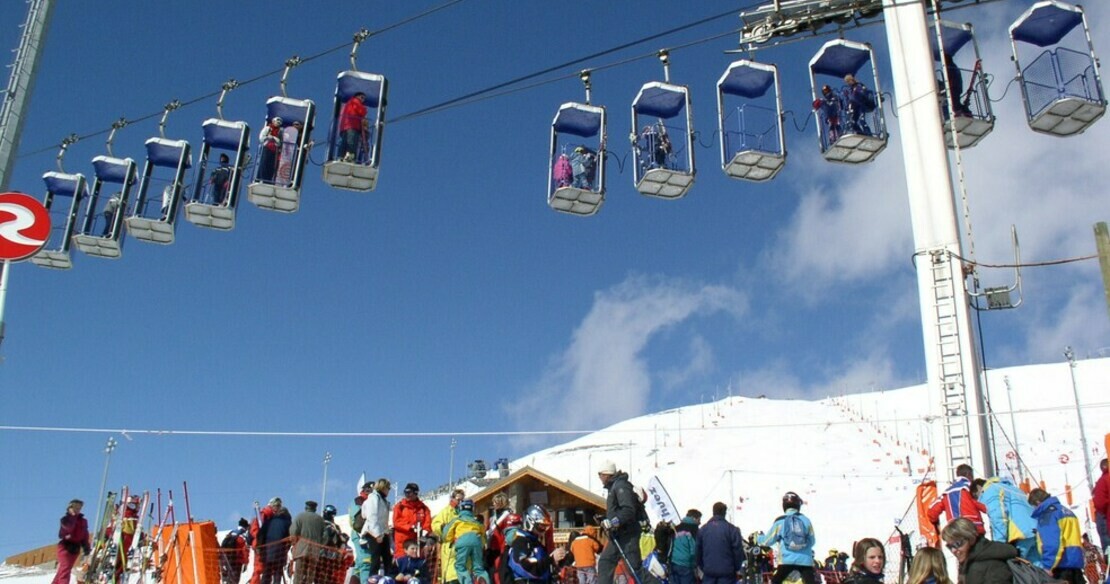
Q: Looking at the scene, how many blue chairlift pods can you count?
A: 12